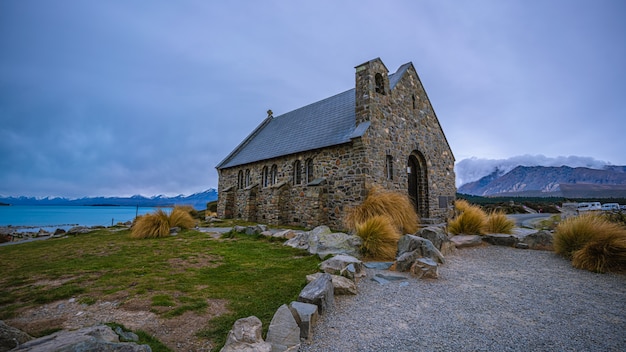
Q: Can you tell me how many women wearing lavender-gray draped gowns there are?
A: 0